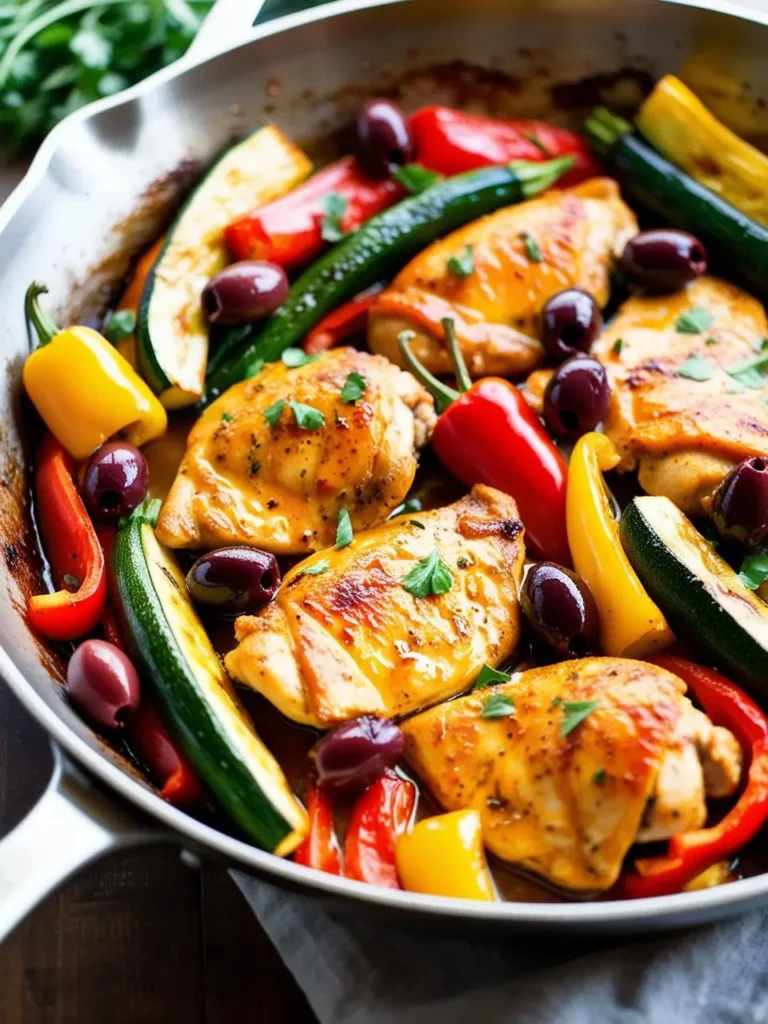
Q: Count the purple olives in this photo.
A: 11